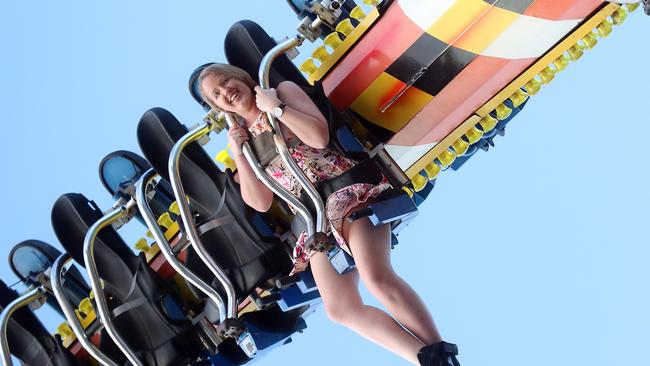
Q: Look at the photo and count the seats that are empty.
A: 3